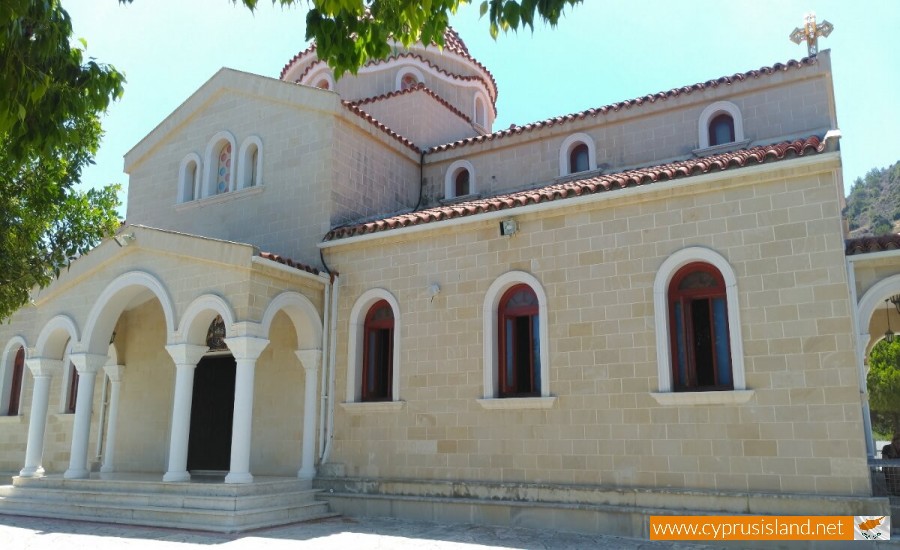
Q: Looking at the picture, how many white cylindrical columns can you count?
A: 6